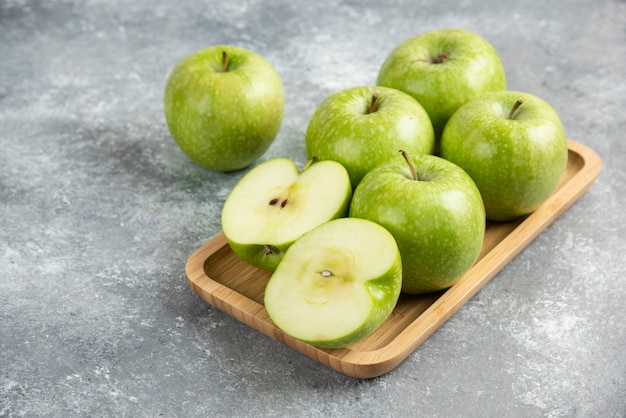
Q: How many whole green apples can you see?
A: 5